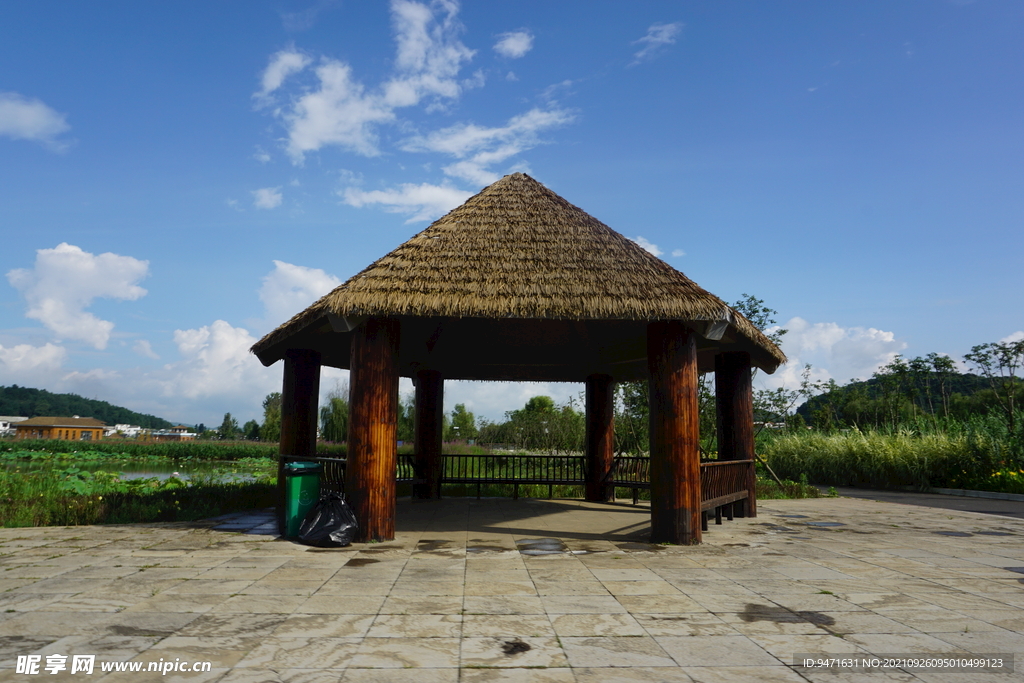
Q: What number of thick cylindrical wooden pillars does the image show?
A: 6